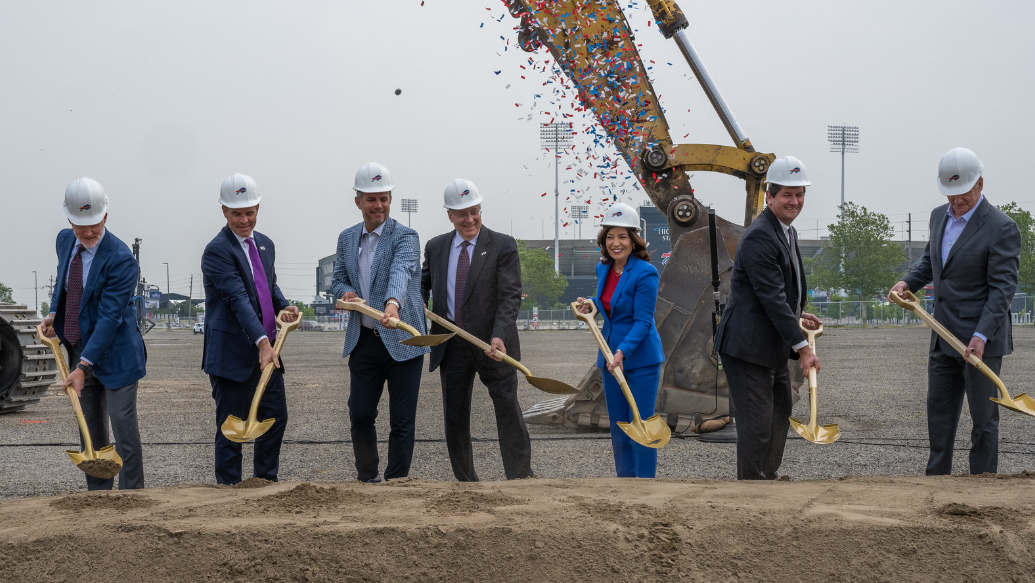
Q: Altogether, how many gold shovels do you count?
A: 7